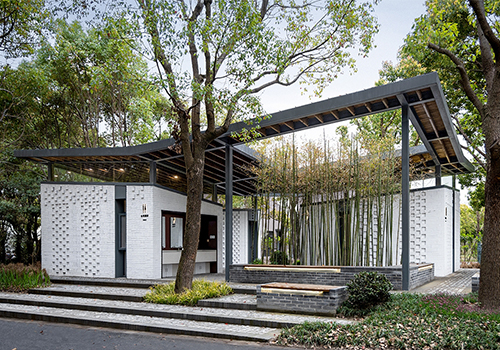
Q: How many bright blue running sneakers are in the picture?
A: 0